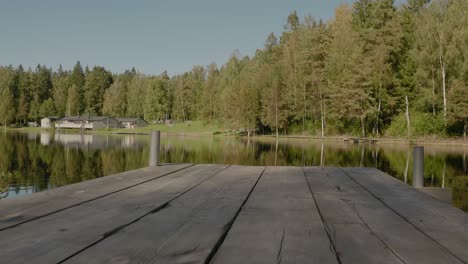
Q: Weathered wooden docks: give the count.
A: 1